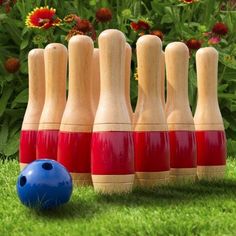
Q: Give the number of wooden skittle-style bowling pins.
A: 10